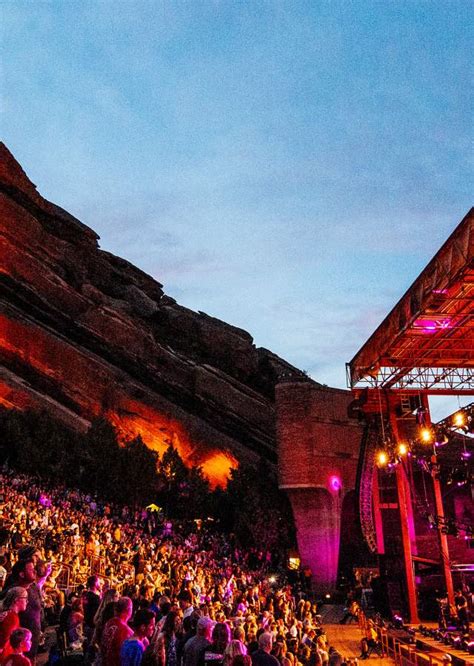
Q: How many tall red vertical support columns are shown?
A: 2